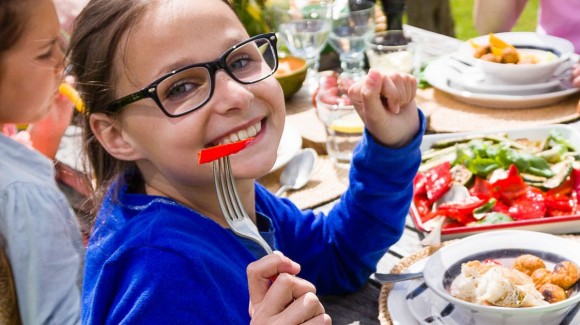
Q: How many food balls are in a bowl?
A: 4